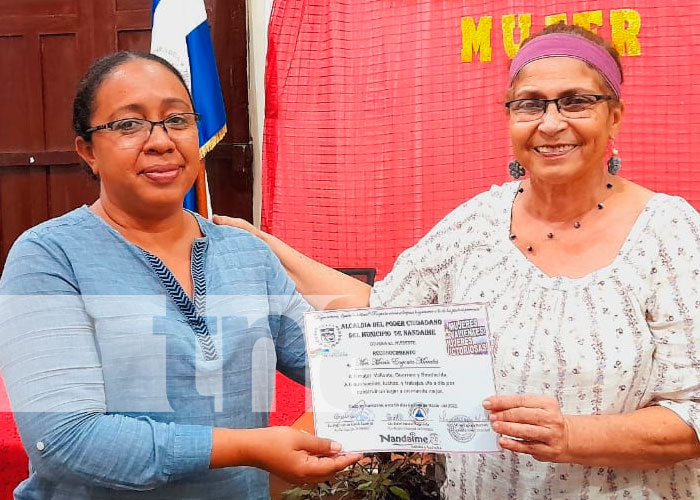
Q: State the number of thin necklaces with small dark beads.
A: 1